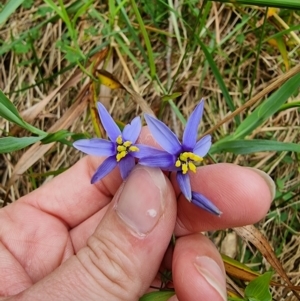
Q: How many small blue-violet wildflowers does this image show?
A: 2